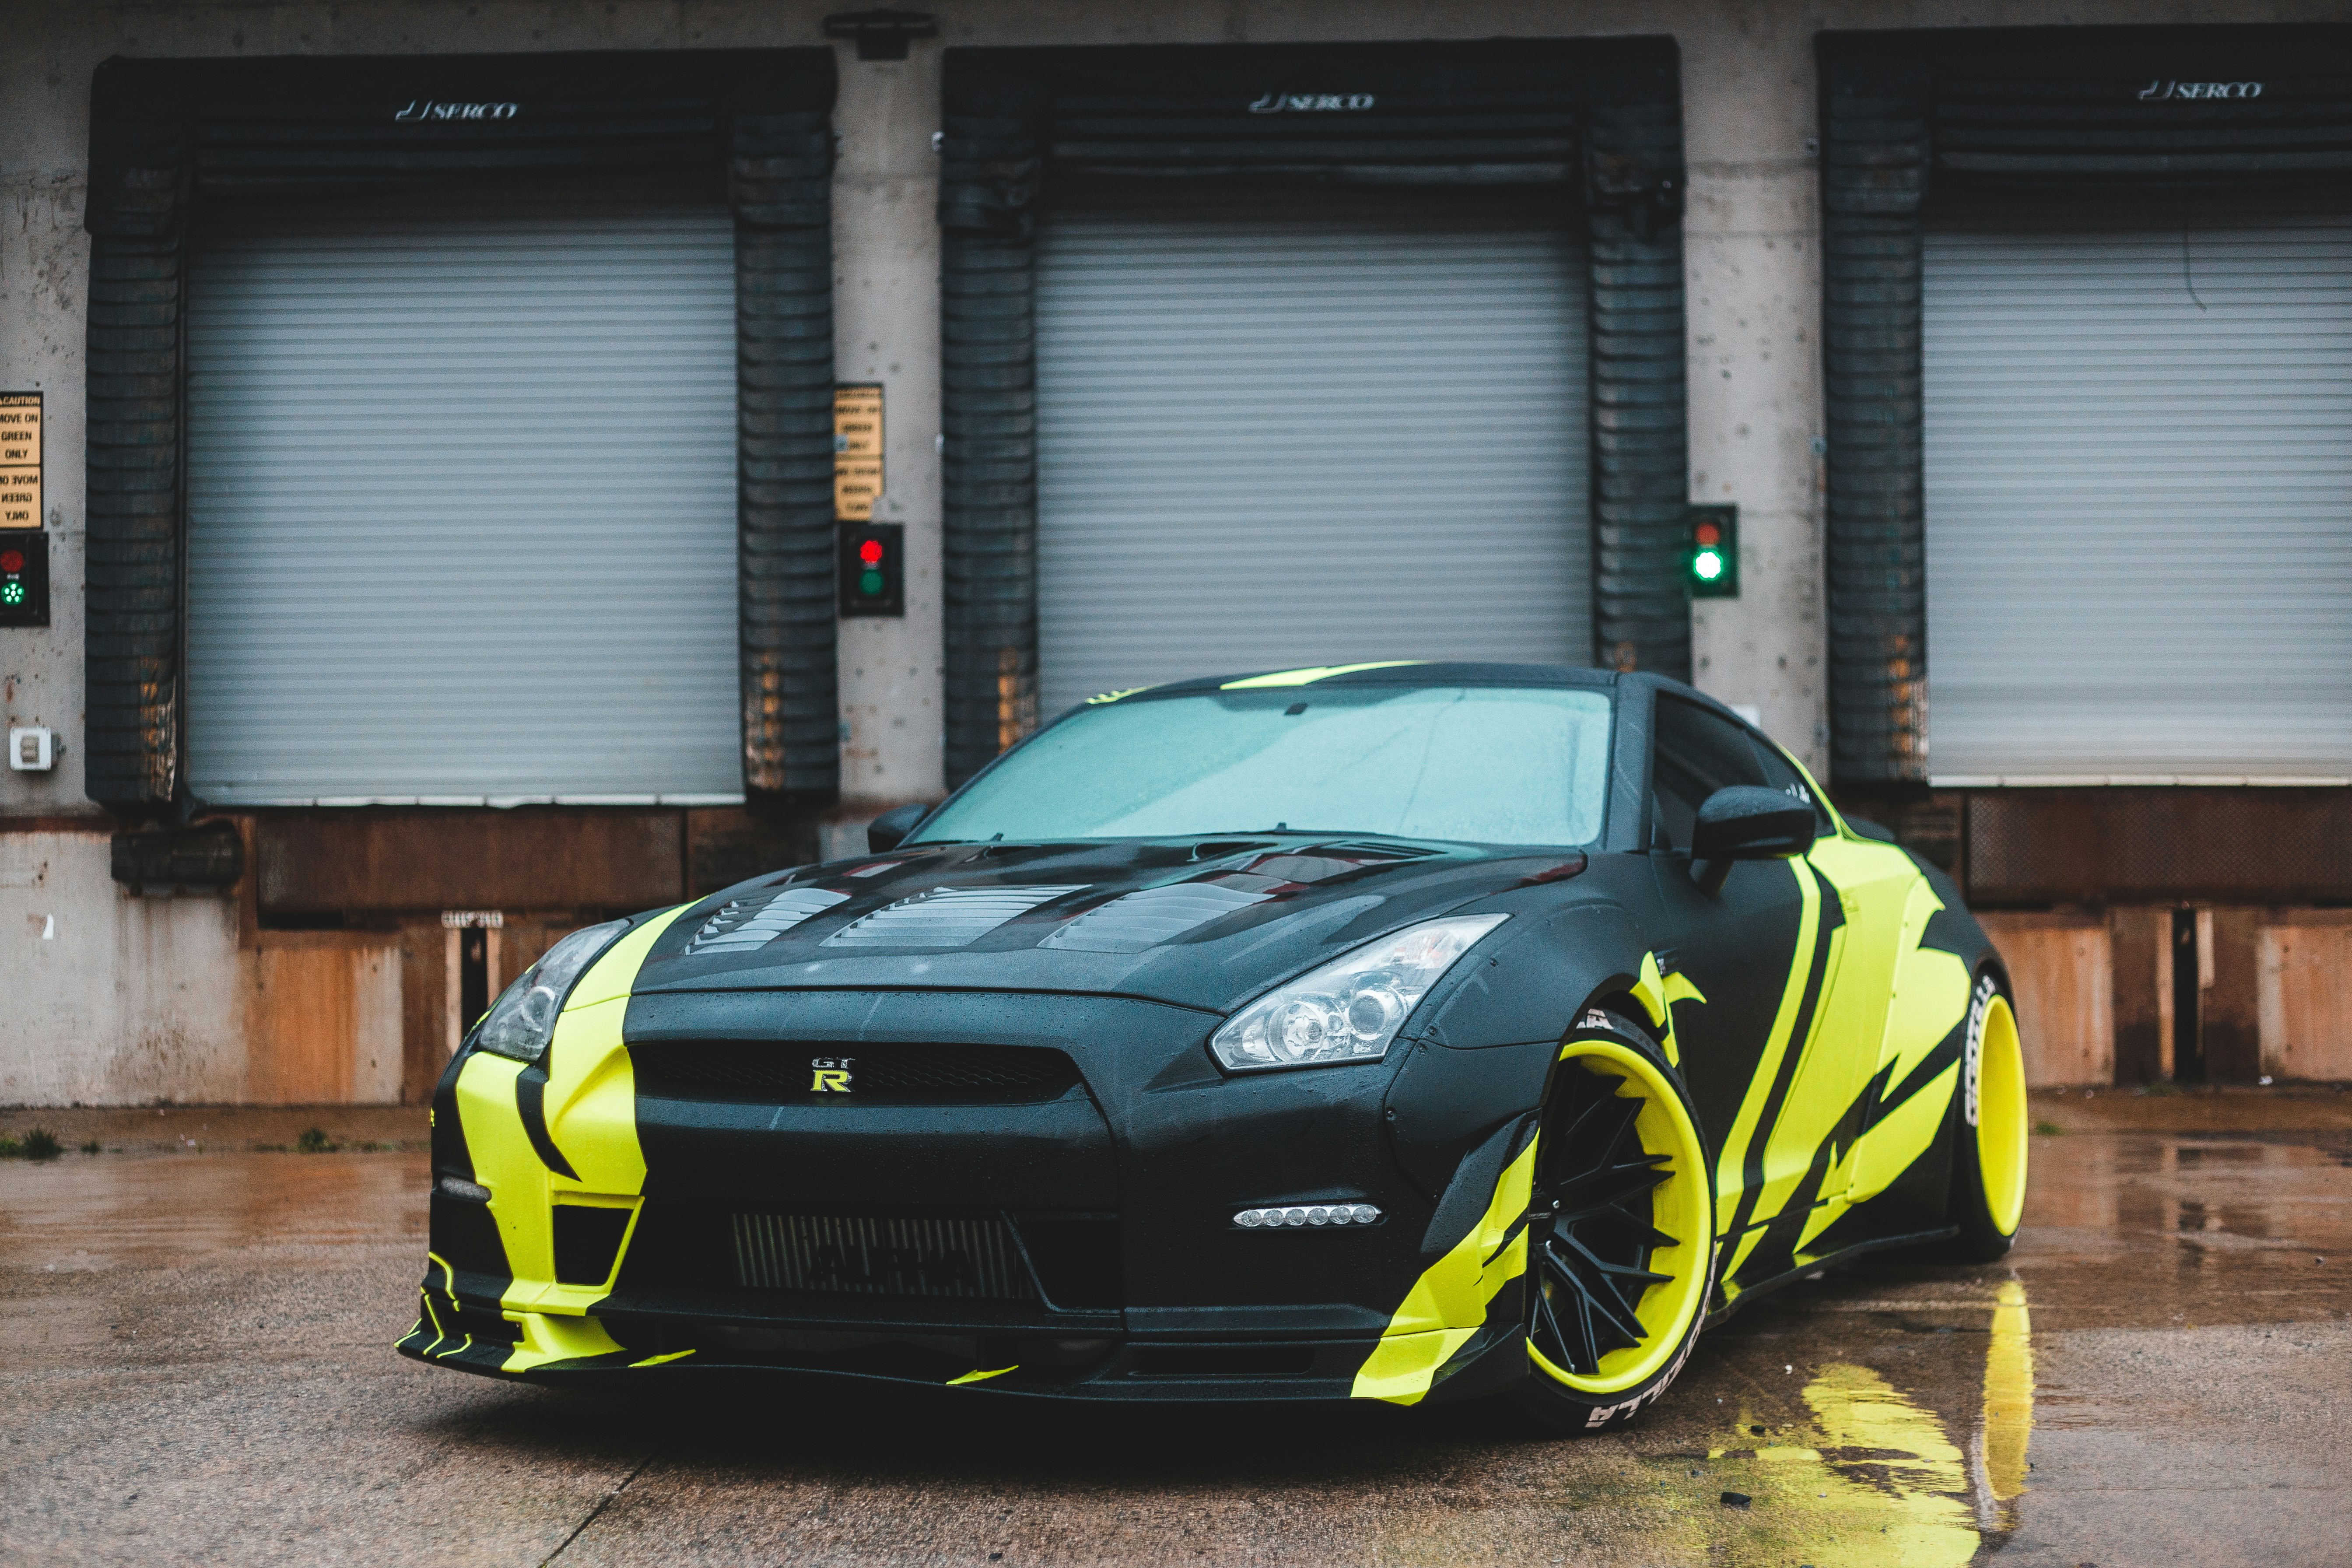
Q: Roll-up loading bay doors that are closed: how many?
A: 3